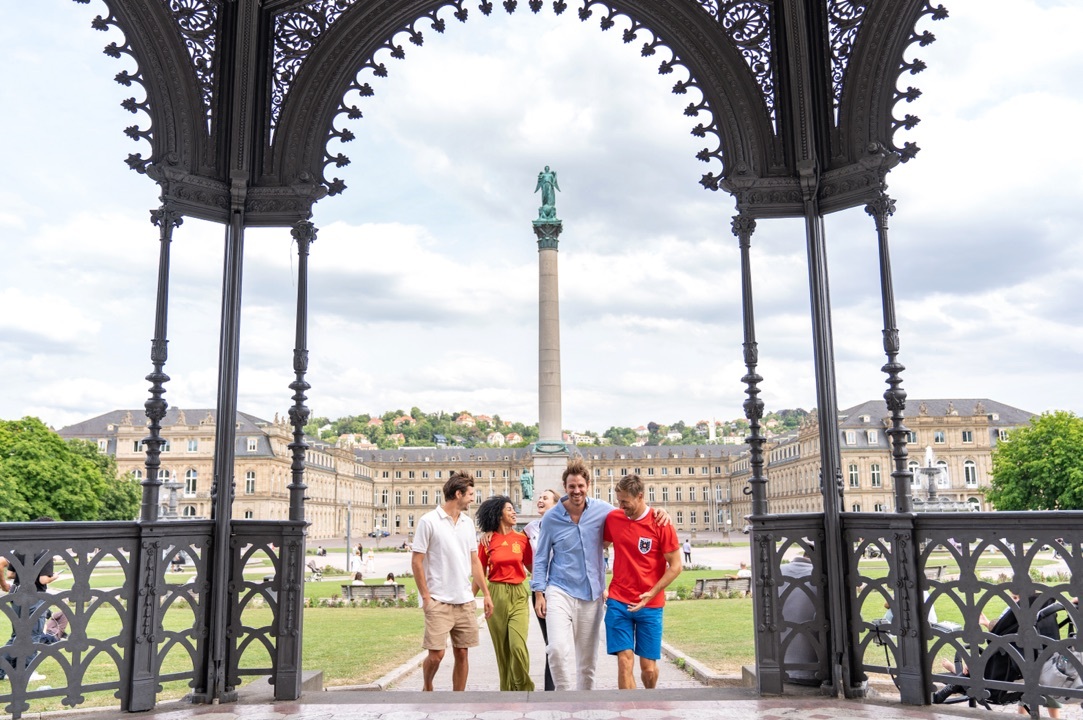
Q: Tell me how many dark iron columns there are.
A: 6